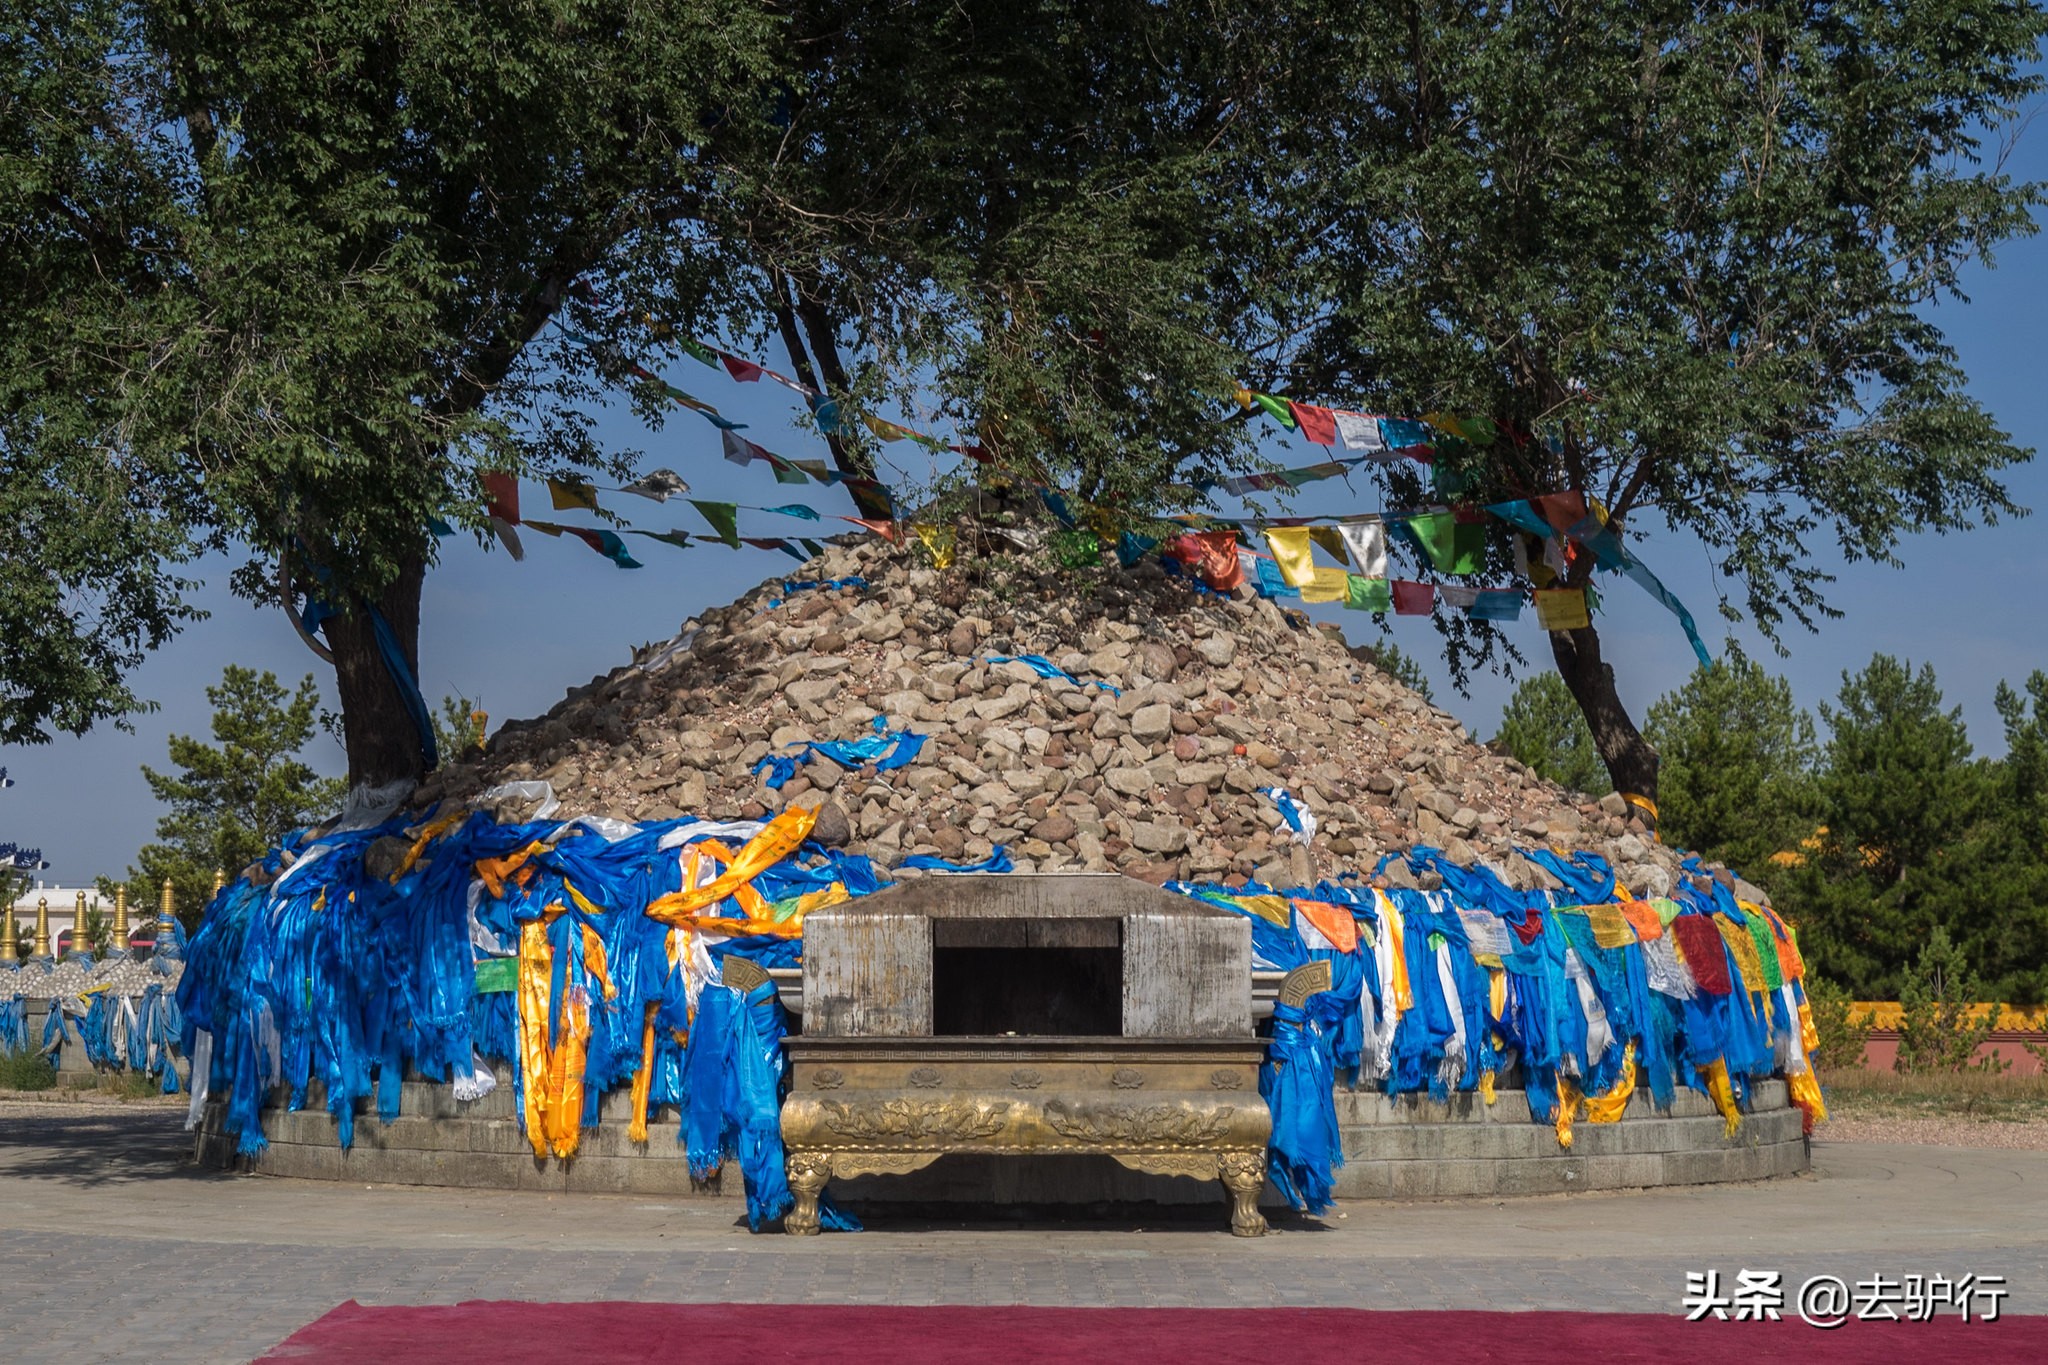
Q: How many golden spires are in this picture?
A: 6